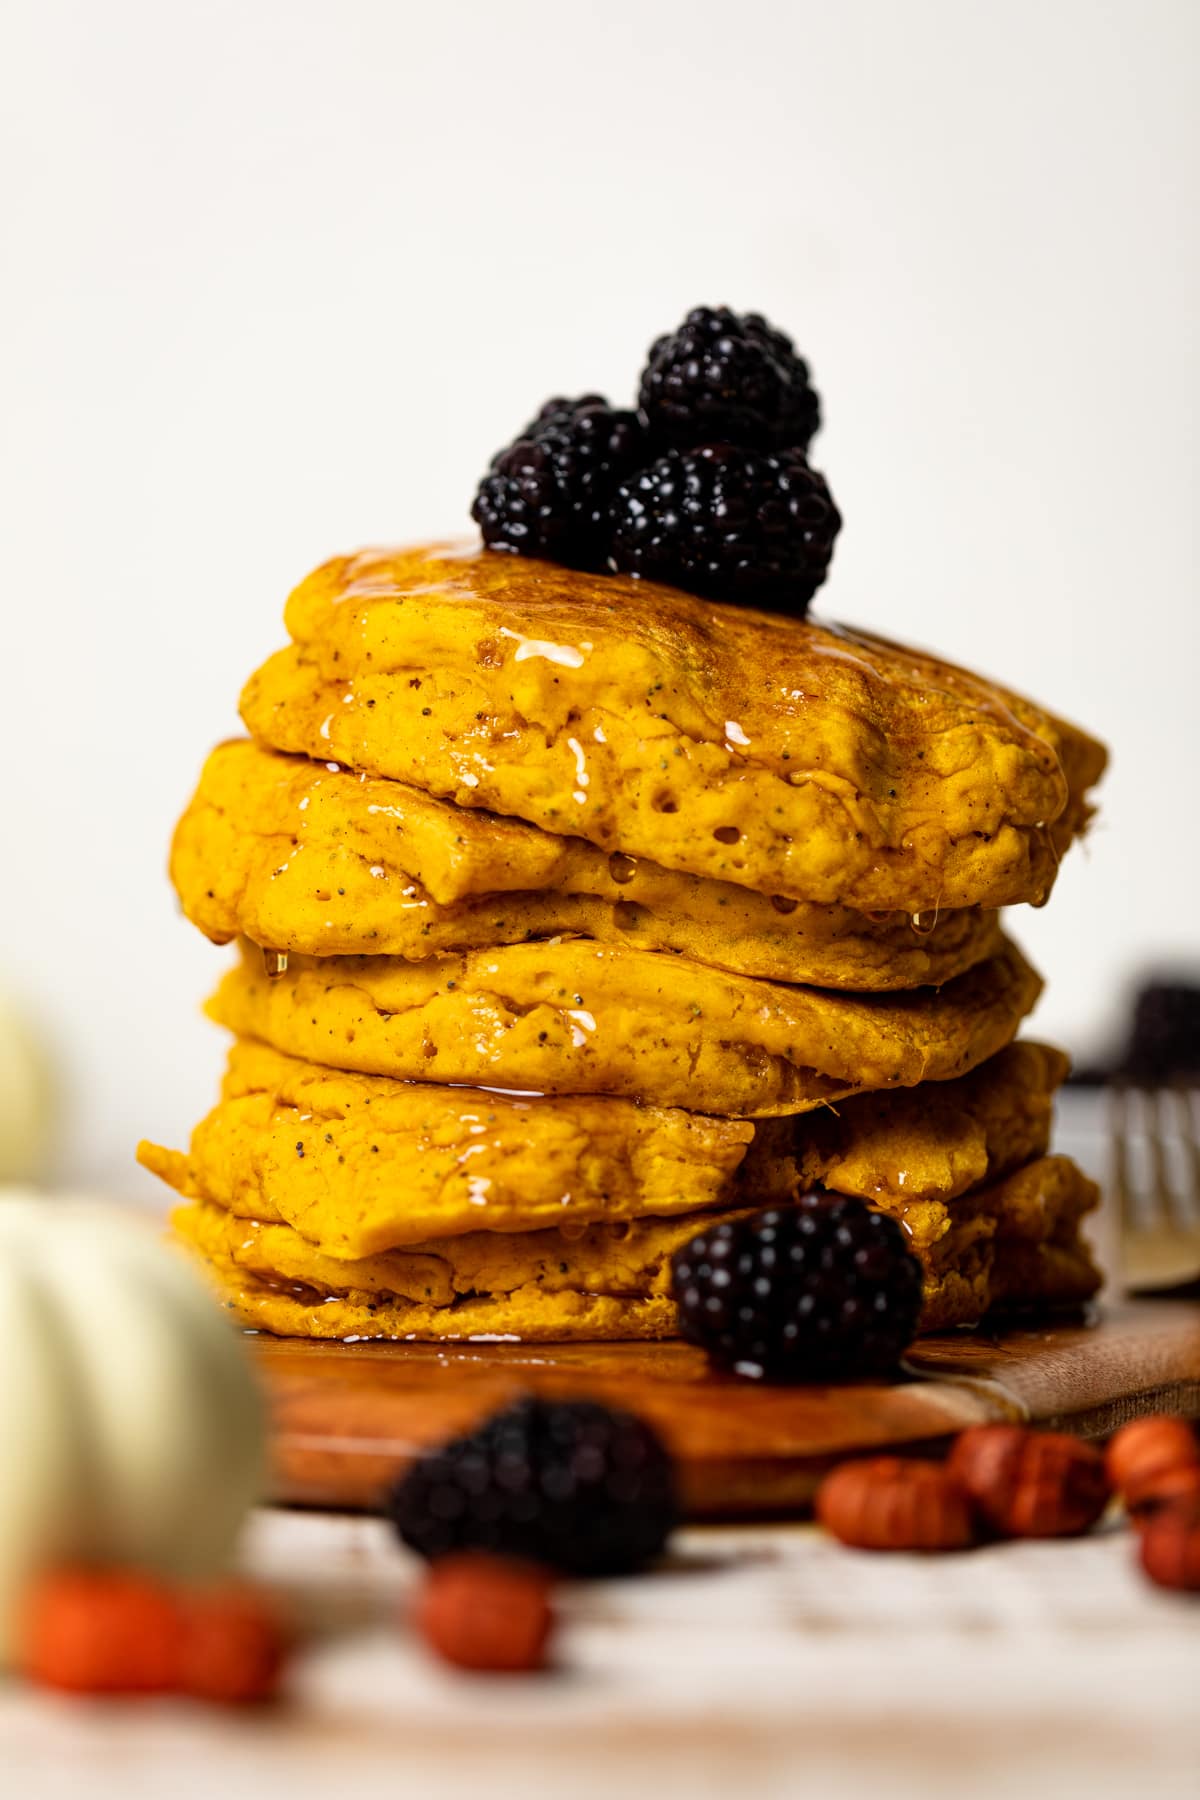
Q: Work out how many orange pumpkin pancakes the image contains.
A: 5